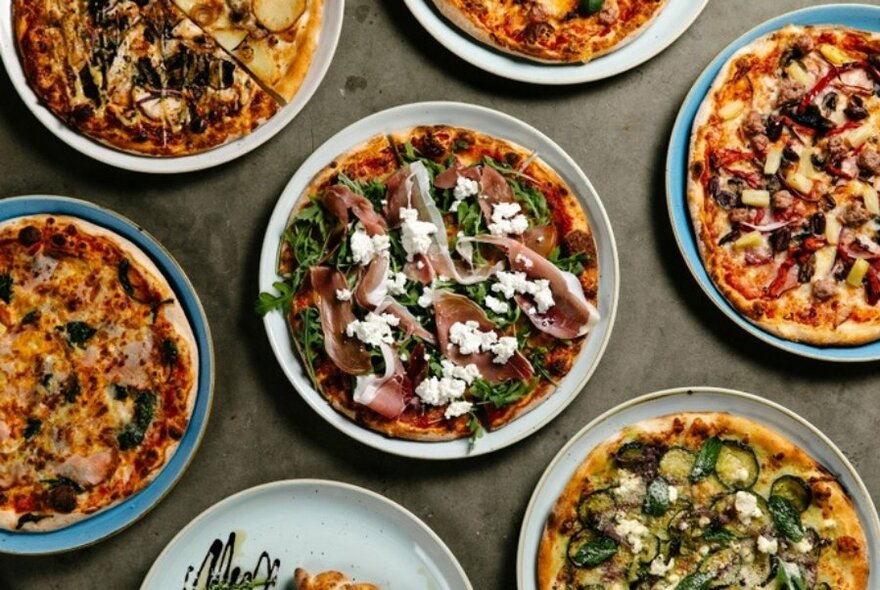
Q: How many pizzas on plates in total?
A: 6